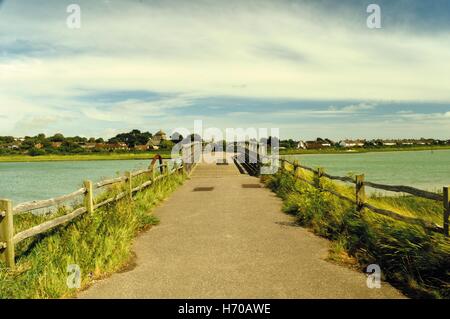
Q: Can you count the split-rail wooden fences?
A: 2